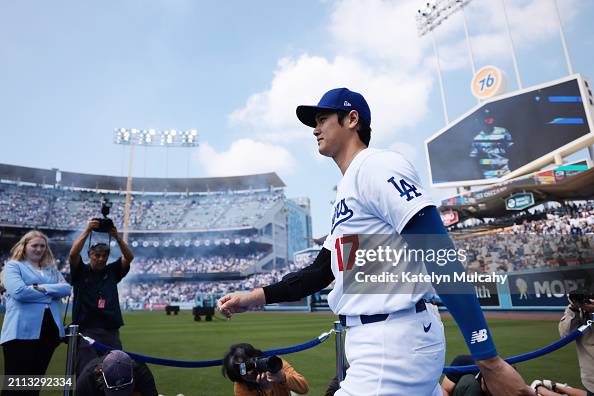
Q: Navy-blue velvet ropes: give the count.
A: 2